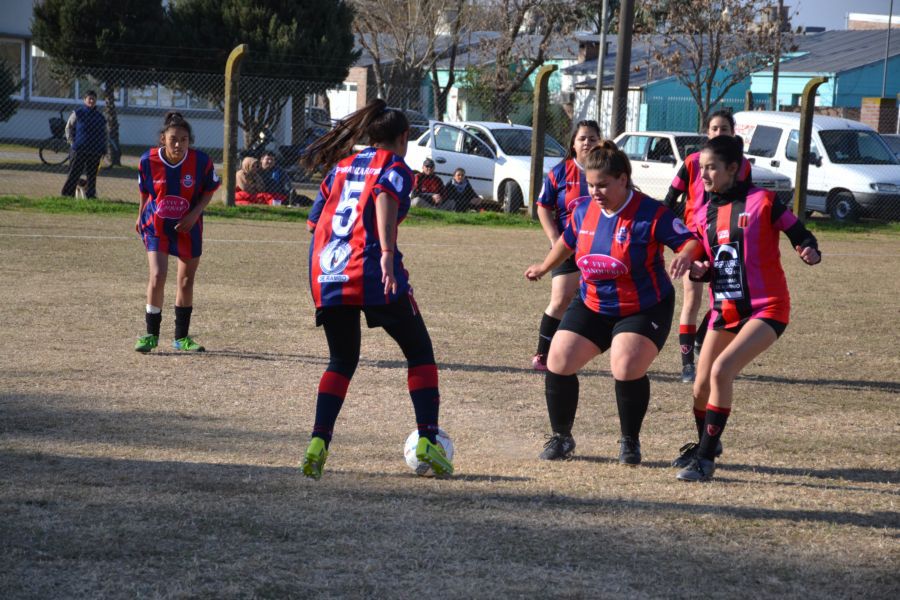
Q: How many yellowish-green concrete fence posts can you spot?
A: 3